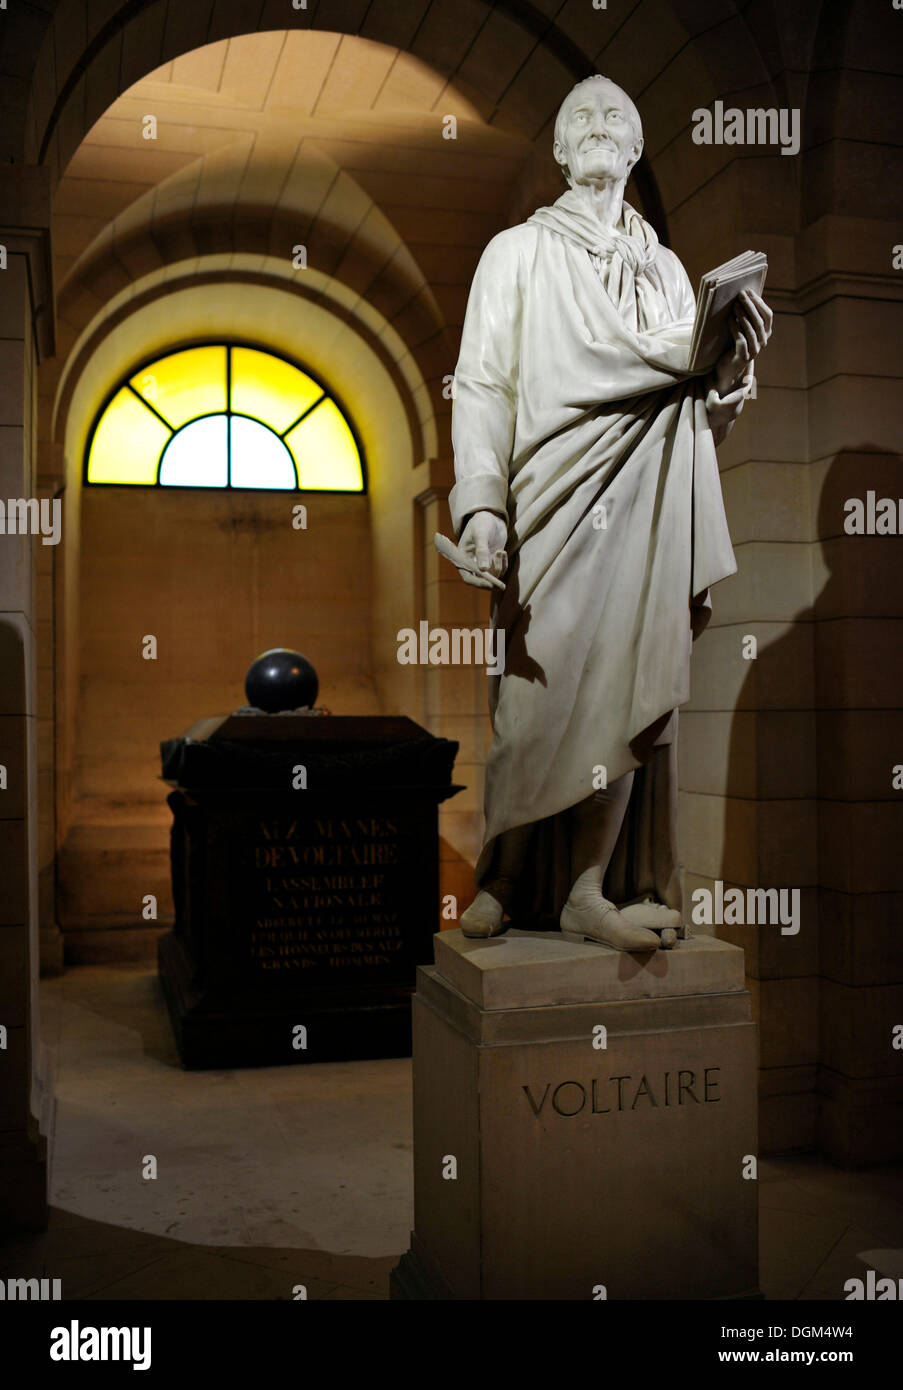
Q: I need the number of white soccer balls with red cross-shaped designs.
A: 0